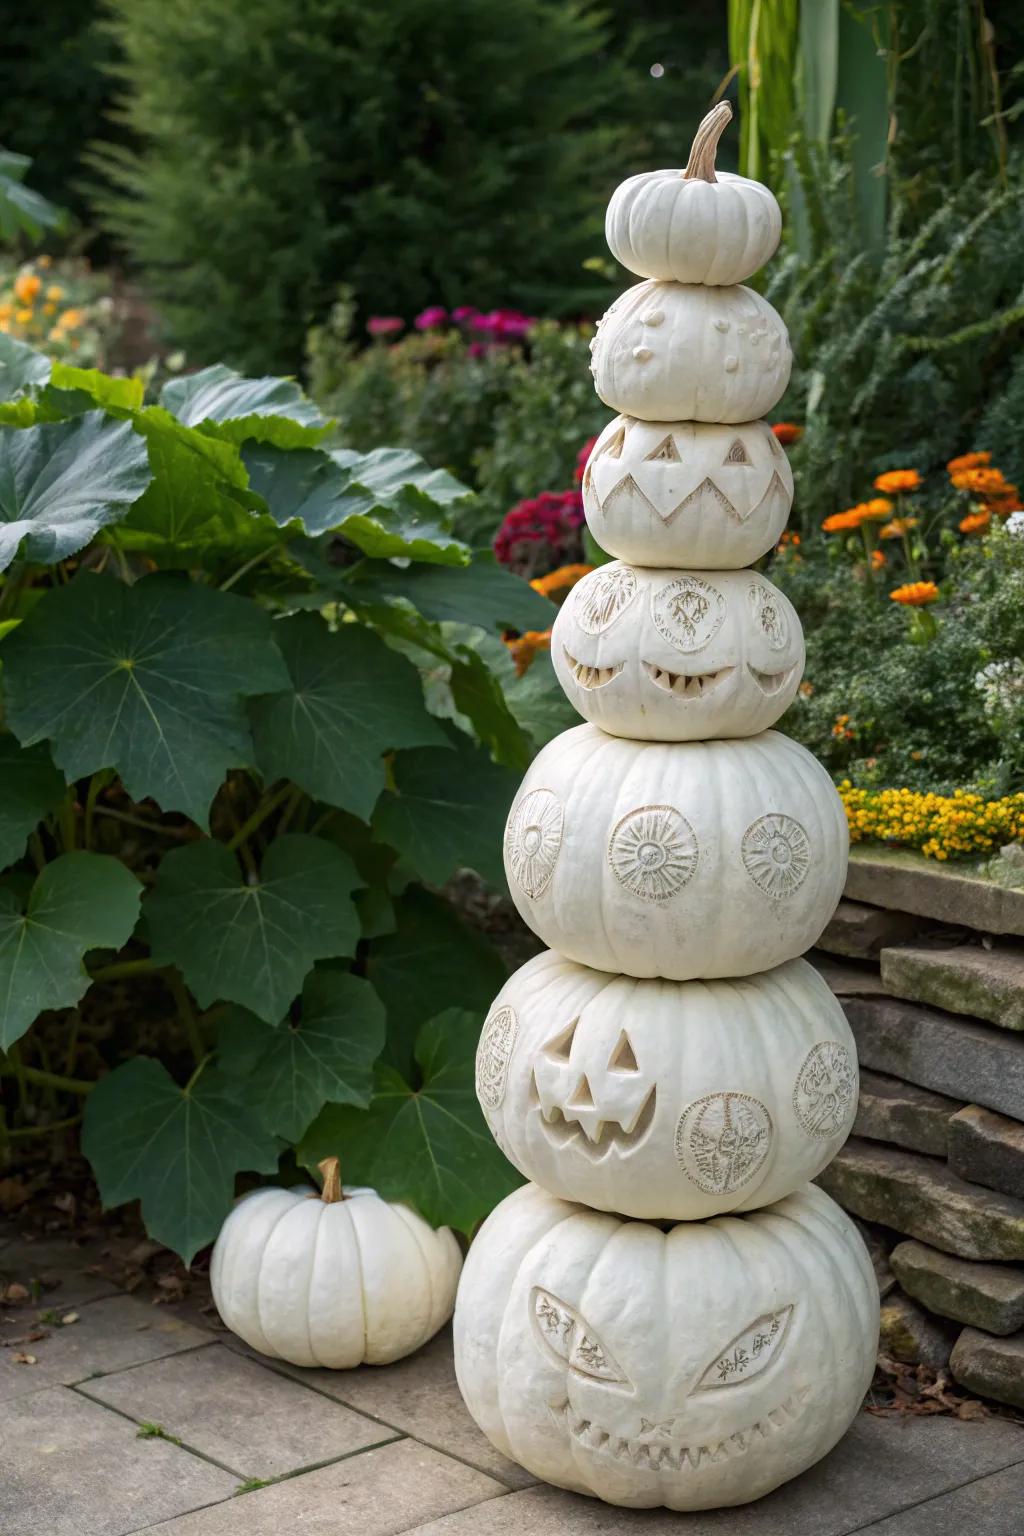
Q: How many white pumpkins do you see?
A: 8